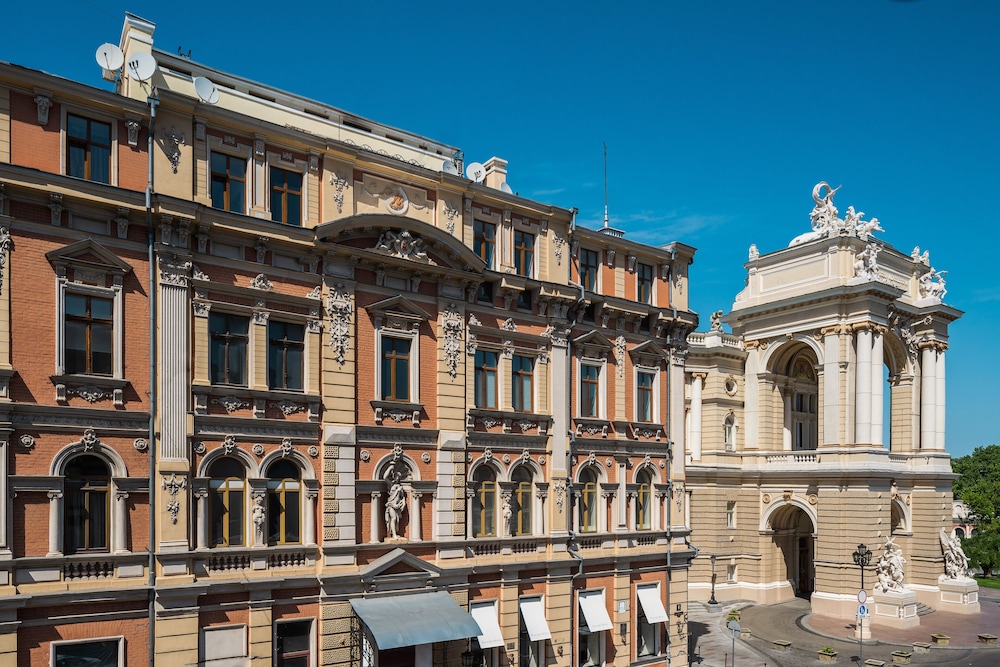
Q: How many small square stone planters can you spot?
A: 10